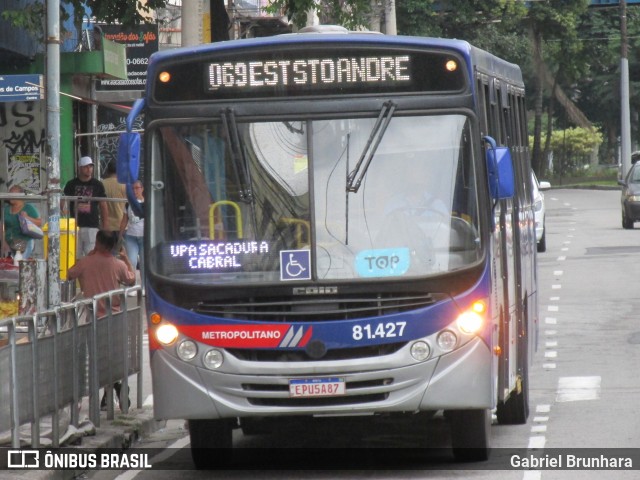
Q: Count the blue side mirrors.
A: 2